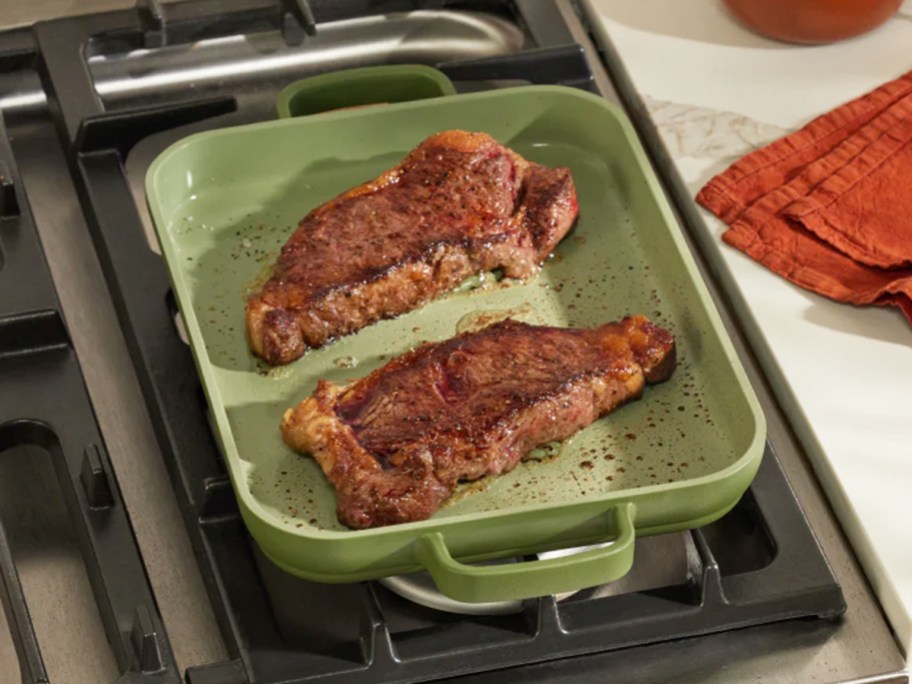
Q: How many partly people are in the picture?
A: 0